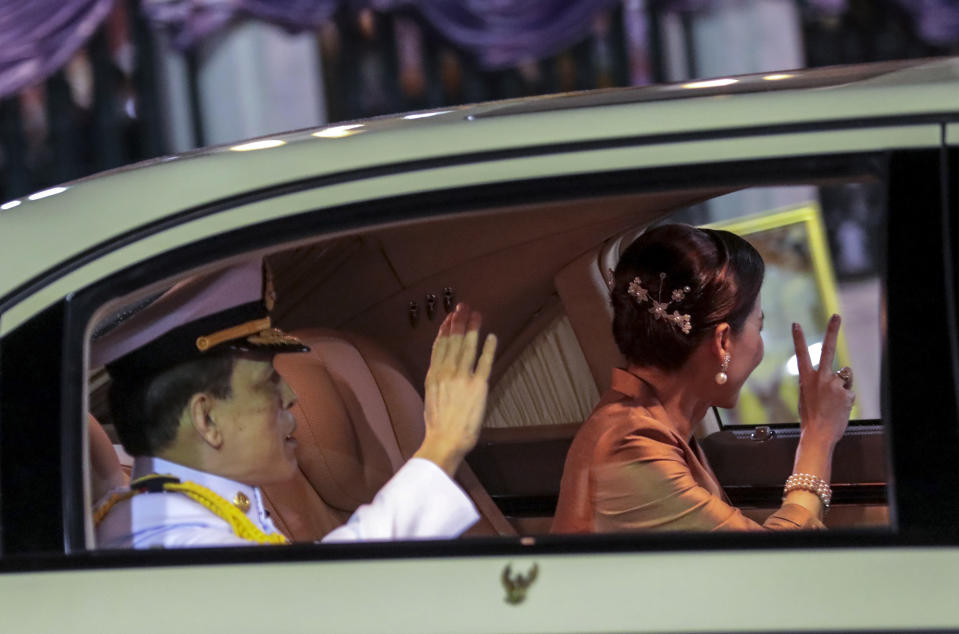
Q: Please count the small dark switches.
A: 3